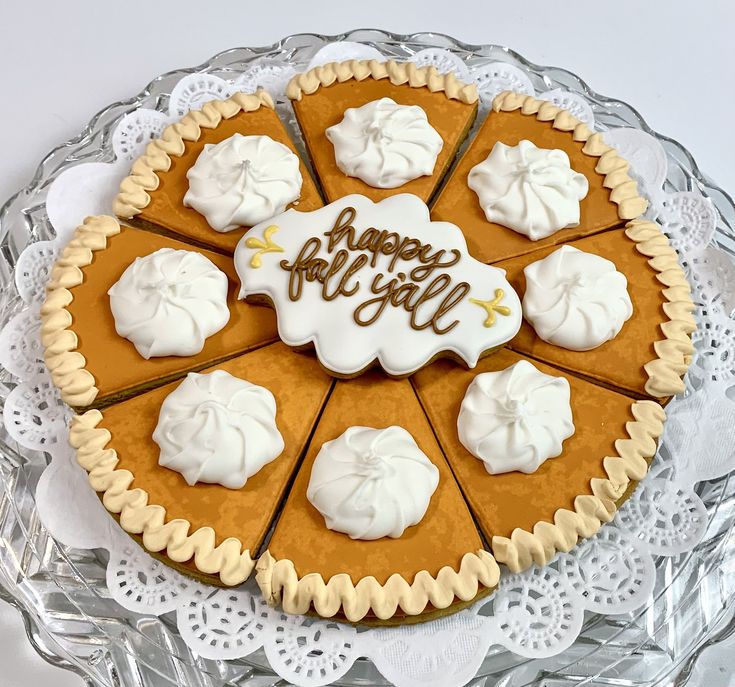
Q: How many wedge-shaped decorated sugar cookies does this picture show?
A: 8